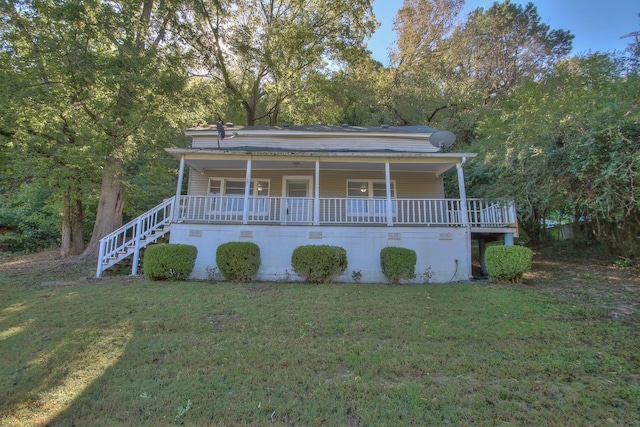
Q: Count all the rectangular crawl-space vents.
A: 5